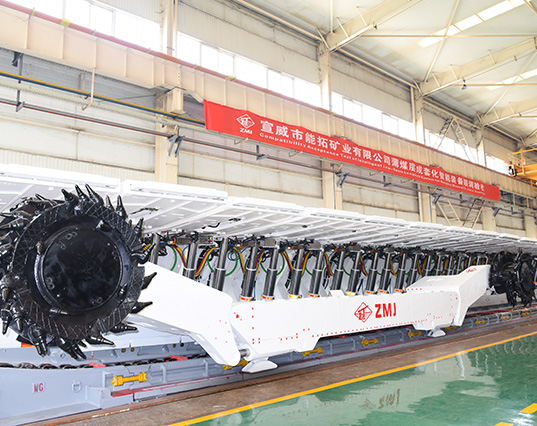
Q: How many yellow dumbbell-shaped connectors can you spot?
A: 9